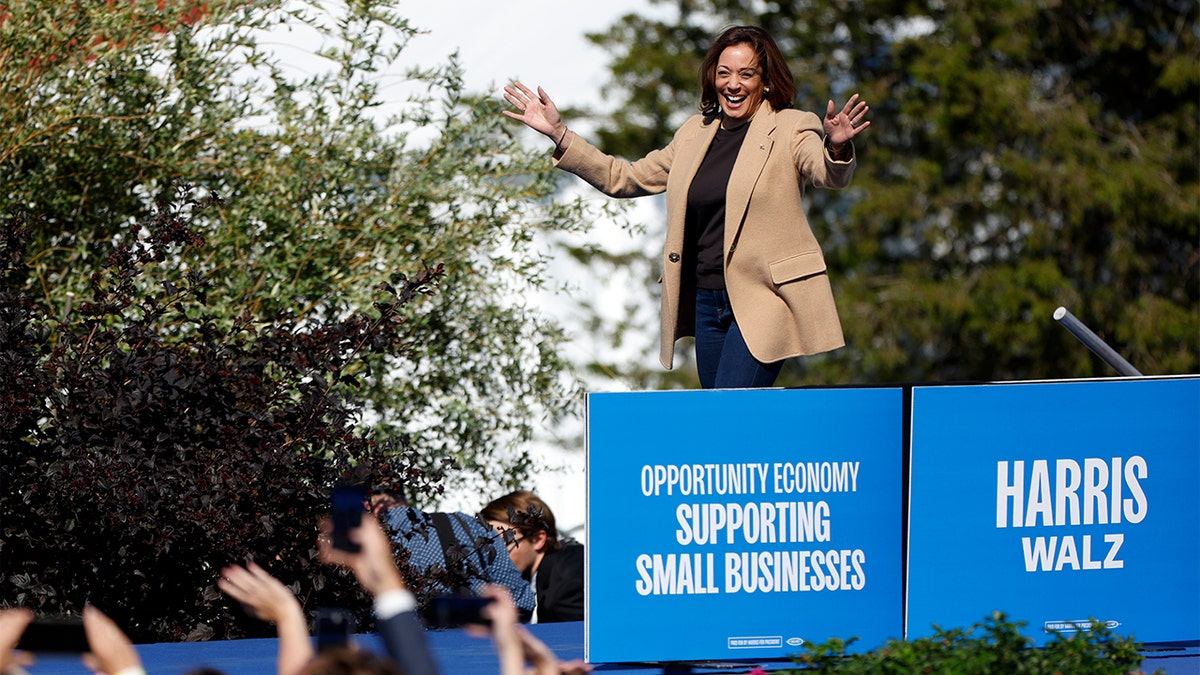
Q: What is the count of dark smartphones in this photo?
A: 4